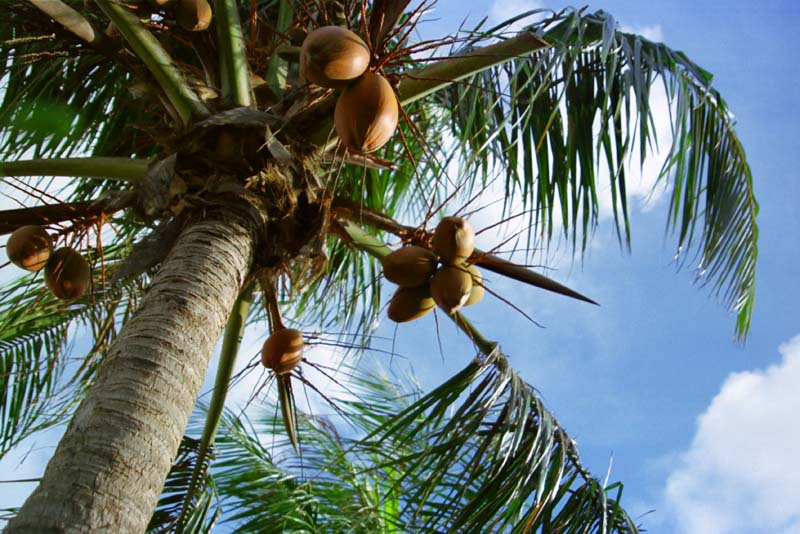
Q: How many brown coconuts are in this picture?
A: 11